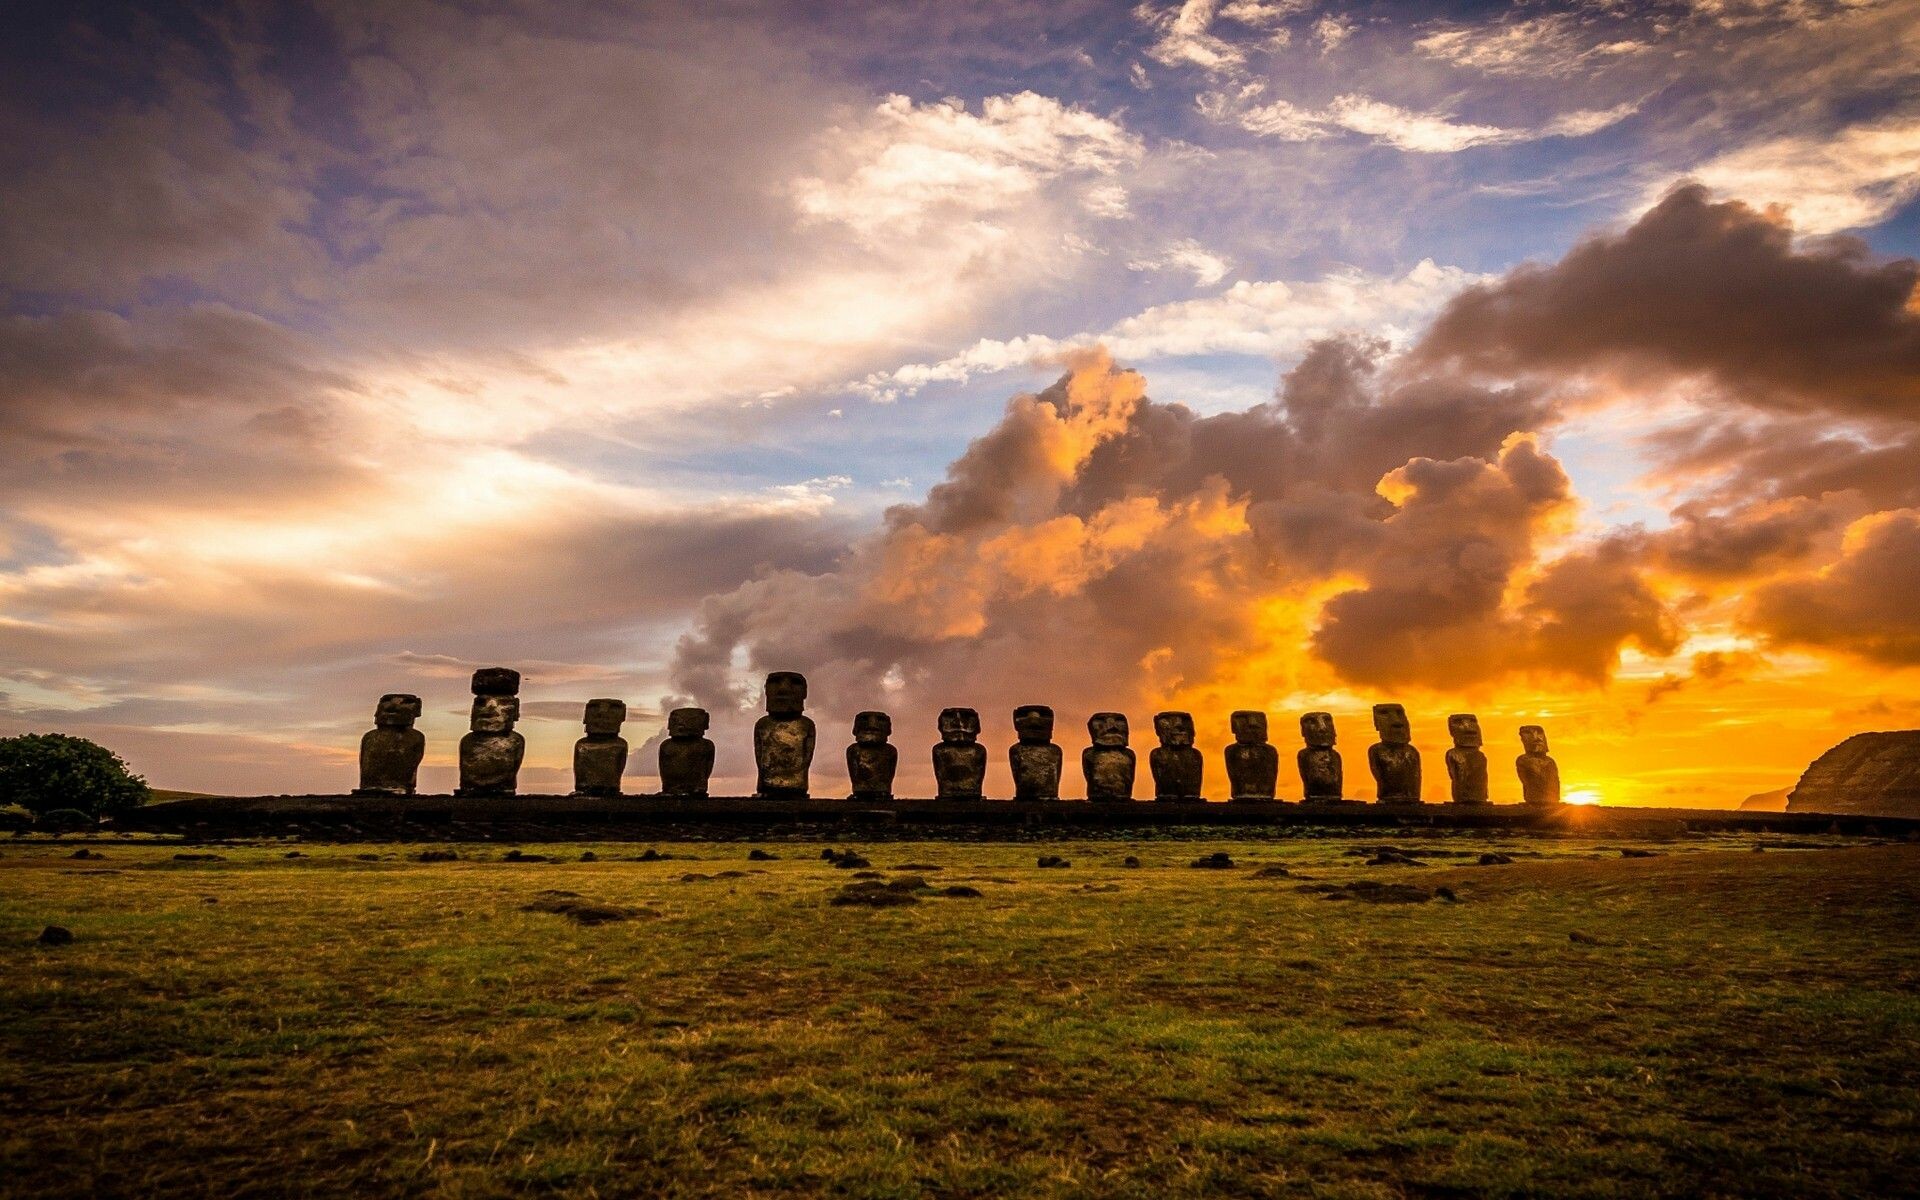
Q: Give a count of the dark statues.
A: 15